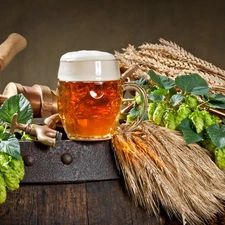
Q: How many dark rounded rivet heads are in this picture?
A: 2